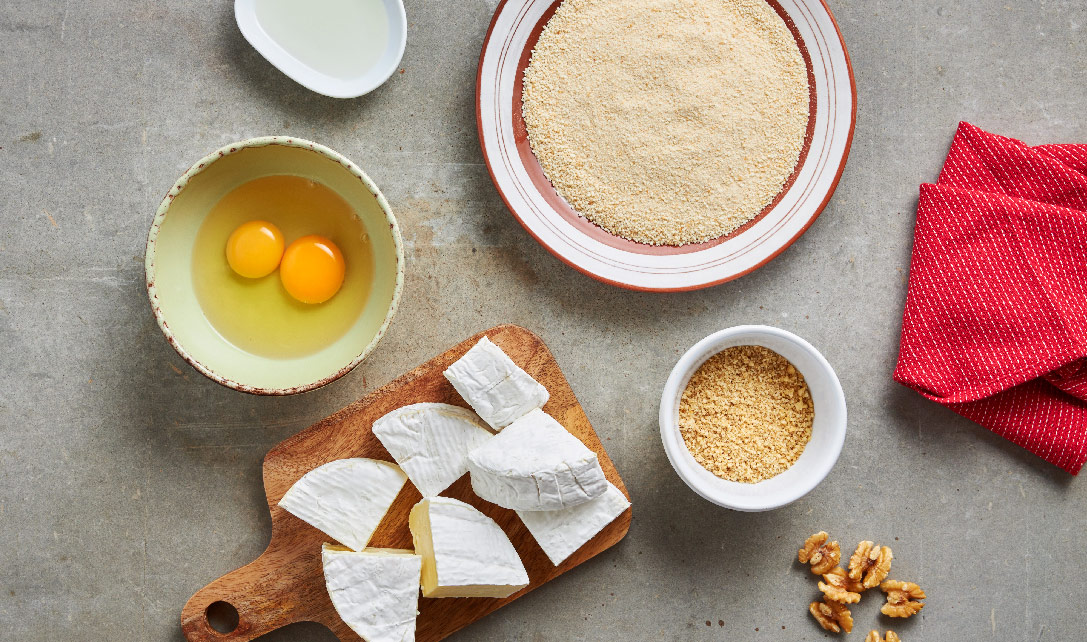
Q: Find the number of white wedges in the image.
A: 7